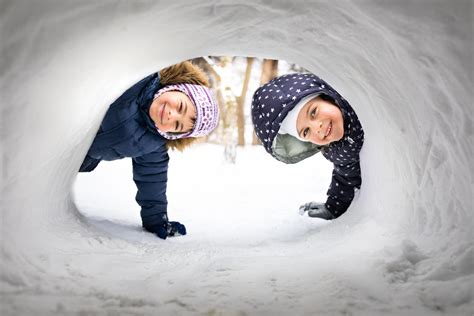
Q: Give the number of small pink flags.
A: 0